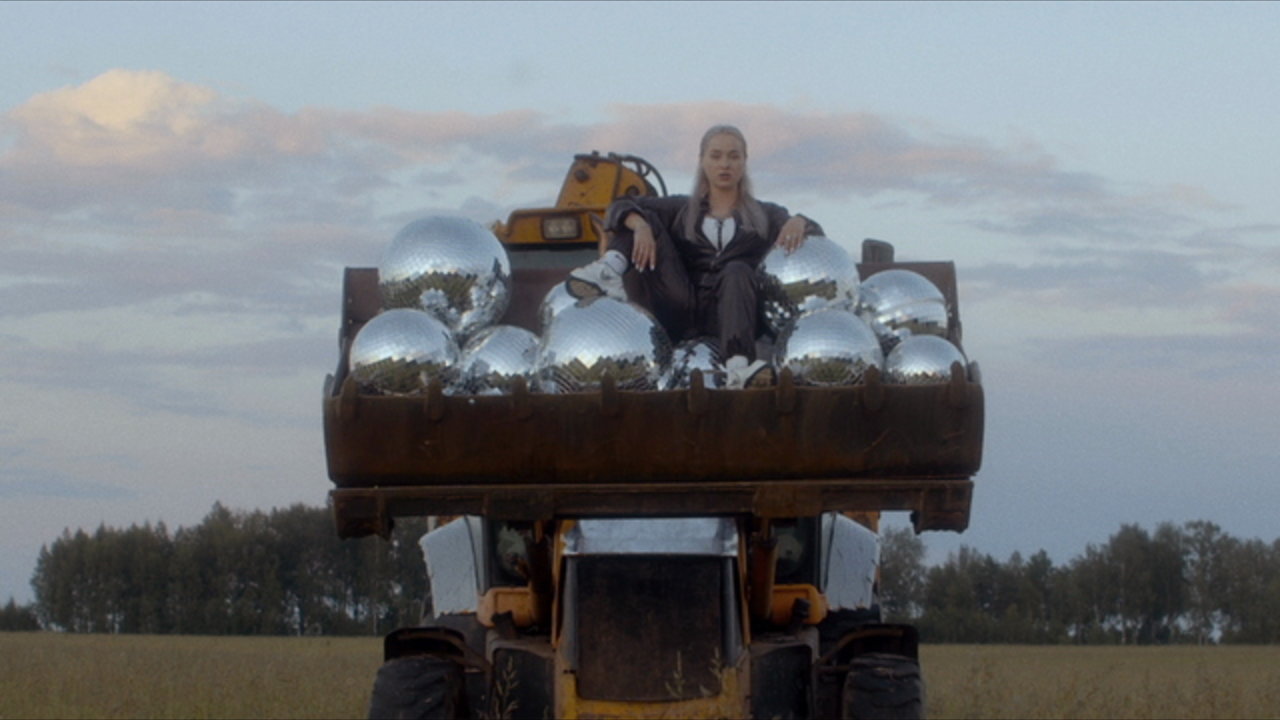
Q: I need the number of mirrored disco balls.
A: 10